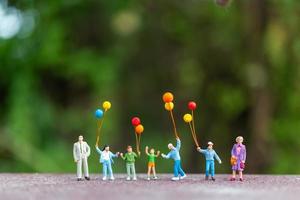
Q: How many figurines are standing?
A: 7